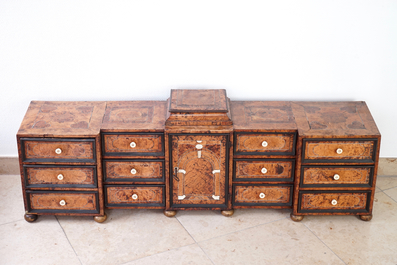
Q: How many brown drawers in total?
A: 12